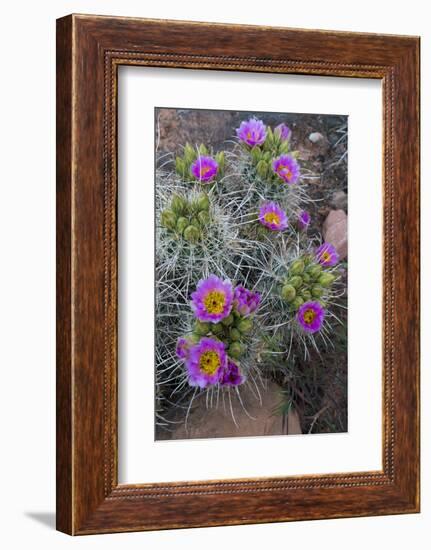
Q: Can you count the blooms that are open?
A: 8